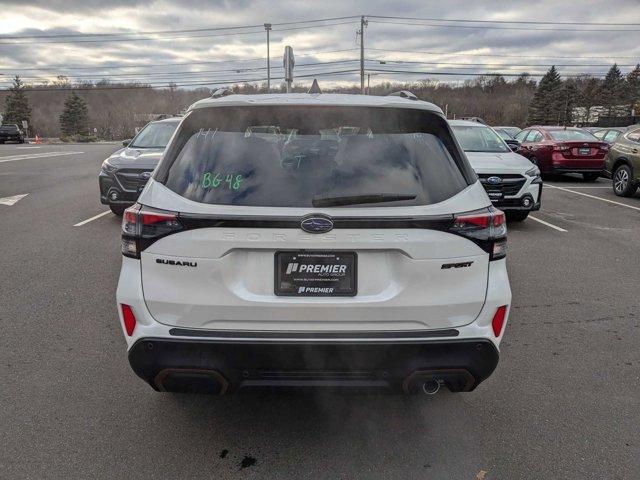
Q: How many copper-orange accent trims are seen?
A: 2